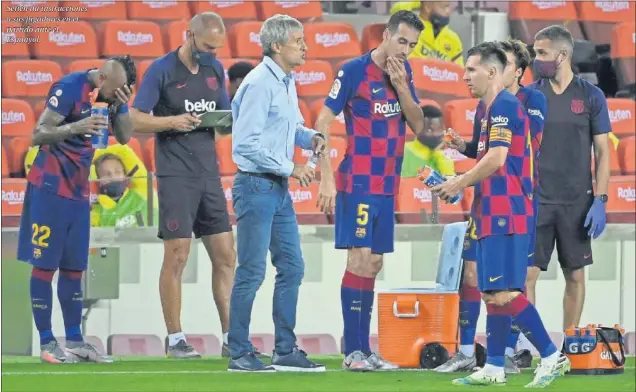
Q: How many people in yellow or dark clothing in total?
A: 5